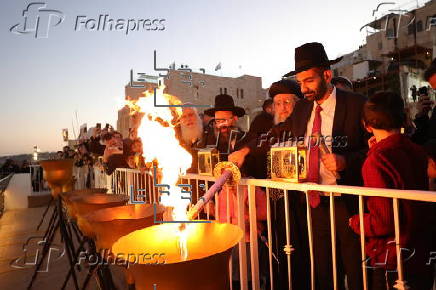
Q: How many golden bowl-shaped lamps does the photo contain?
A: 5